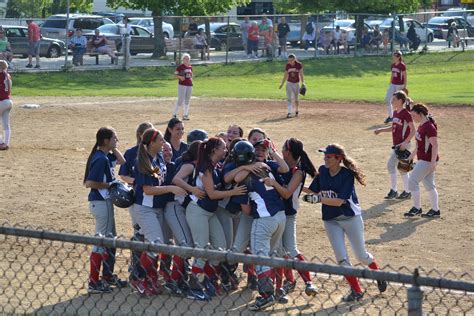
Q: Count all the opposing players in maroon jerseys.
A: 6